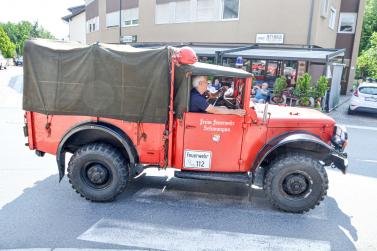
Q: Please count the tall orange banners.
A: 0